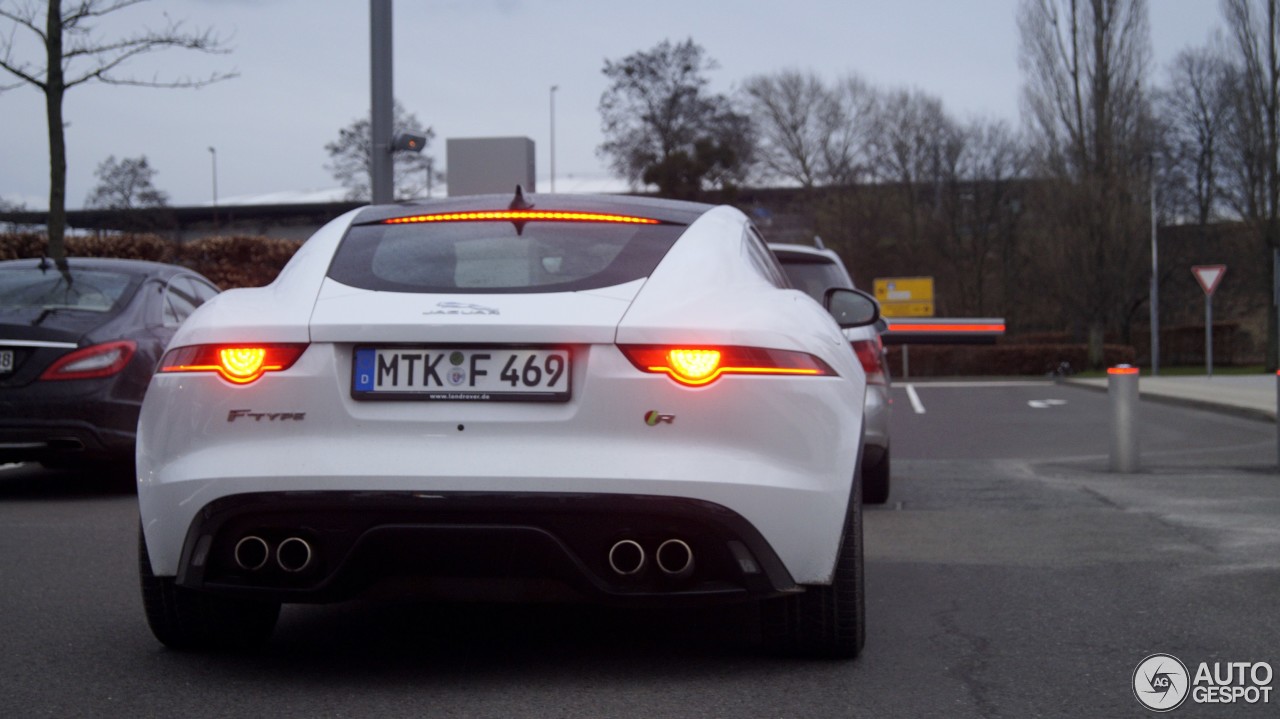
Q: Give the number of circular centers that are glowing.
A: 2